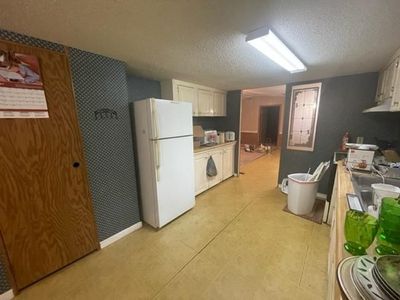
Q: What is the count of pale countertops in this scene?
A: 2